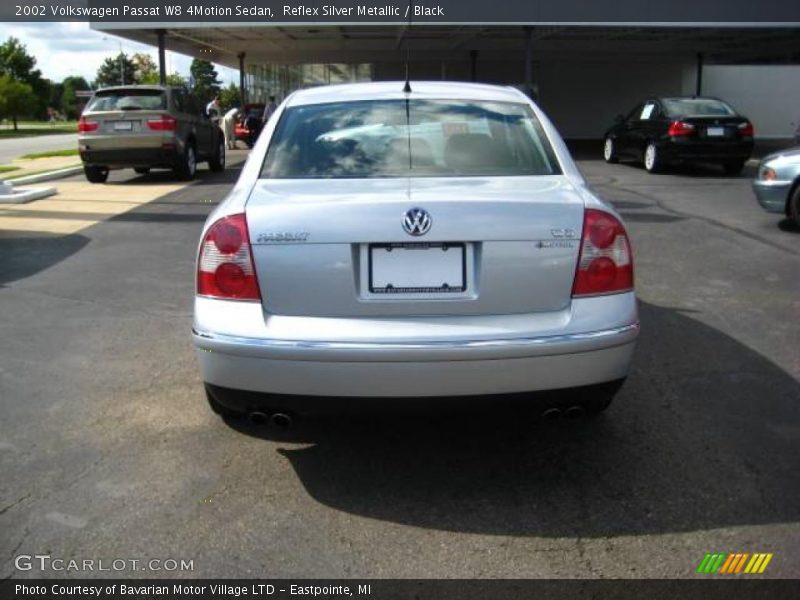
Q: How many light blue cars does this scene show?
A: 1